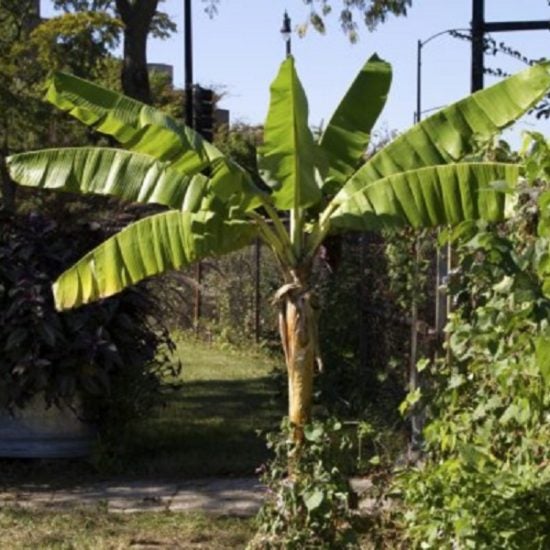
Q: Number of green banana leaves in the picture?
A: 7